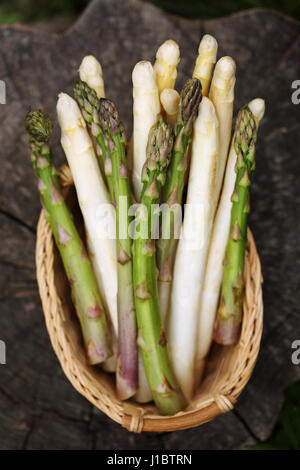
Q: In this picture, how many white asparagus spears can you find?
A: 9